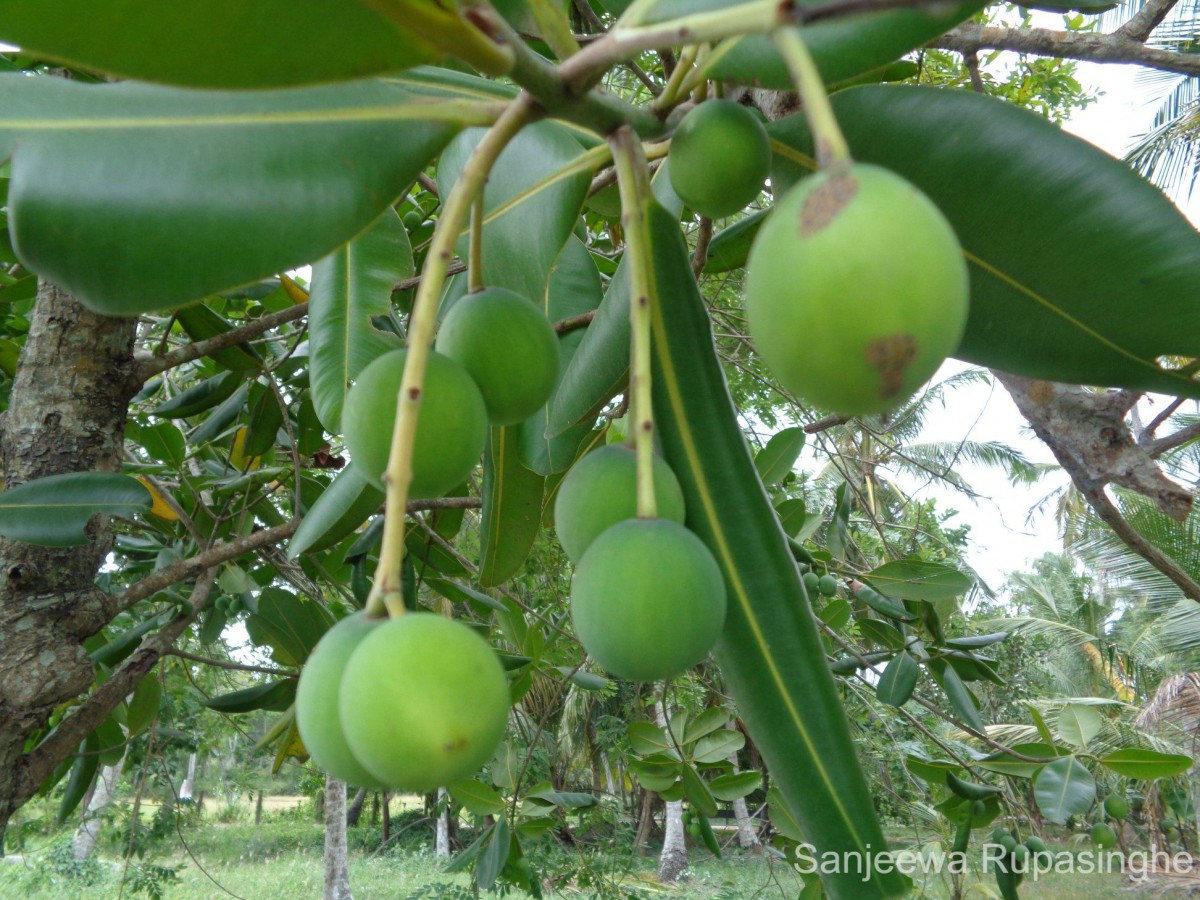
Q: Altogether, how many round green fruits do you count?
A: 8